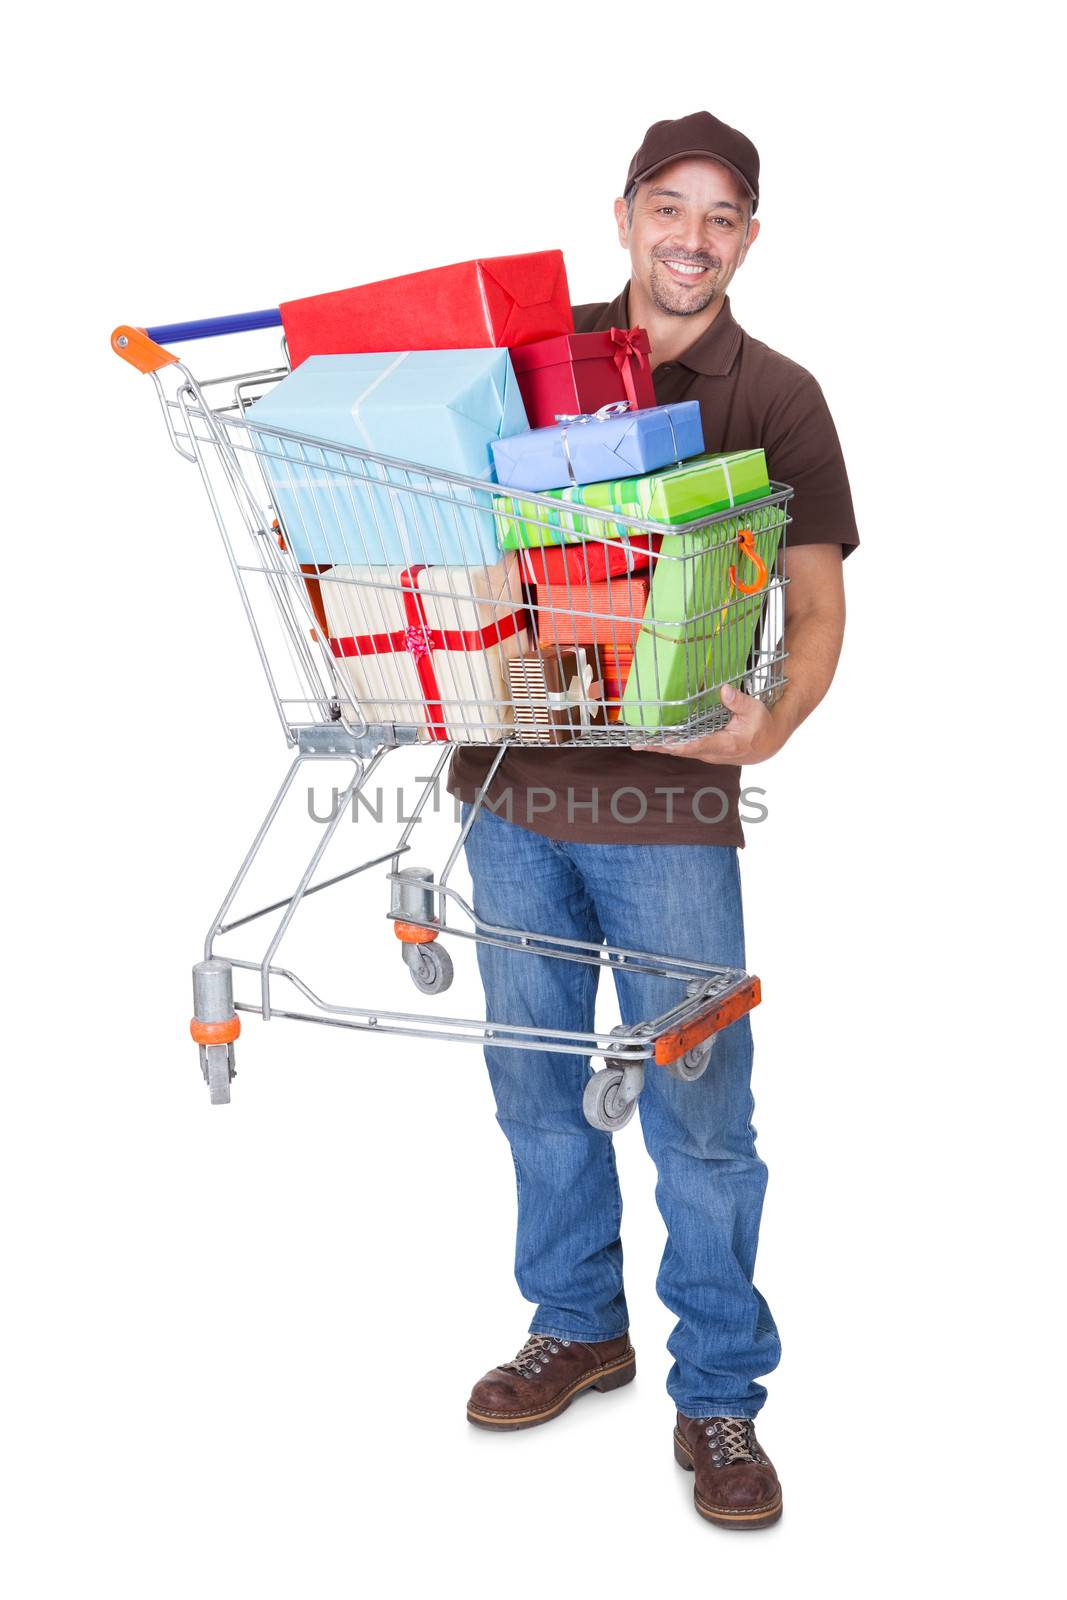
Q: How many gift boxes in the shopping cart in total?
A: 11